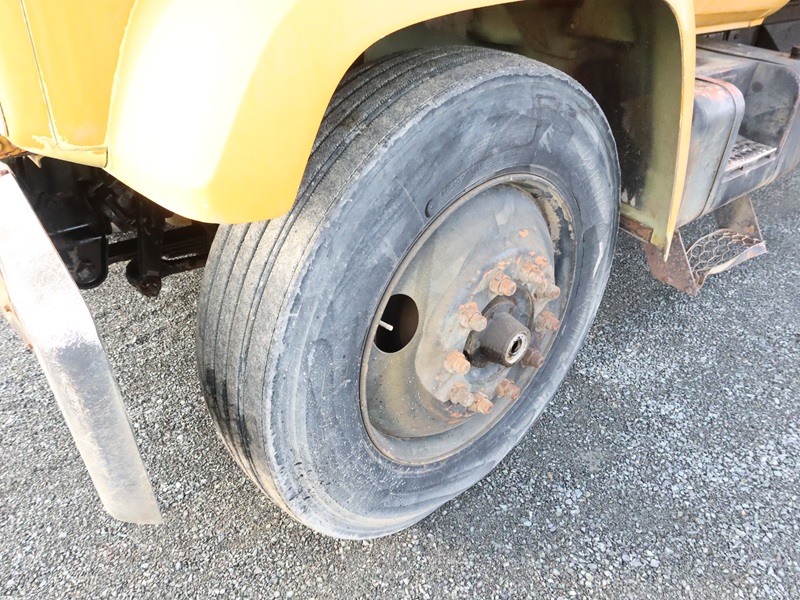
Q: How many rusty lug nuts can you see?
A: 10